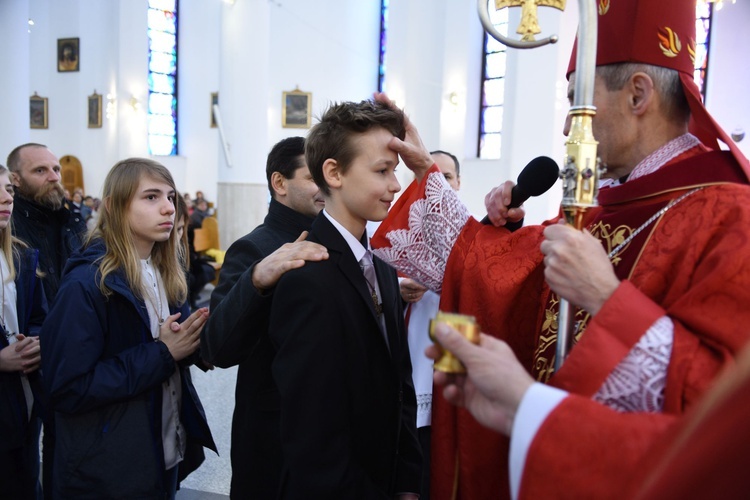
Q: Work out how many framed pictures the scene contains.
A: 5